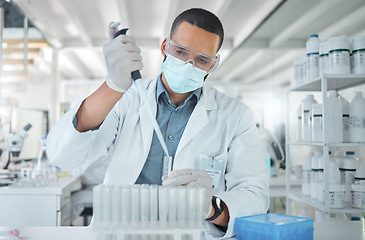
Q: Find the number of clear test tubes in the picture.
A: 13